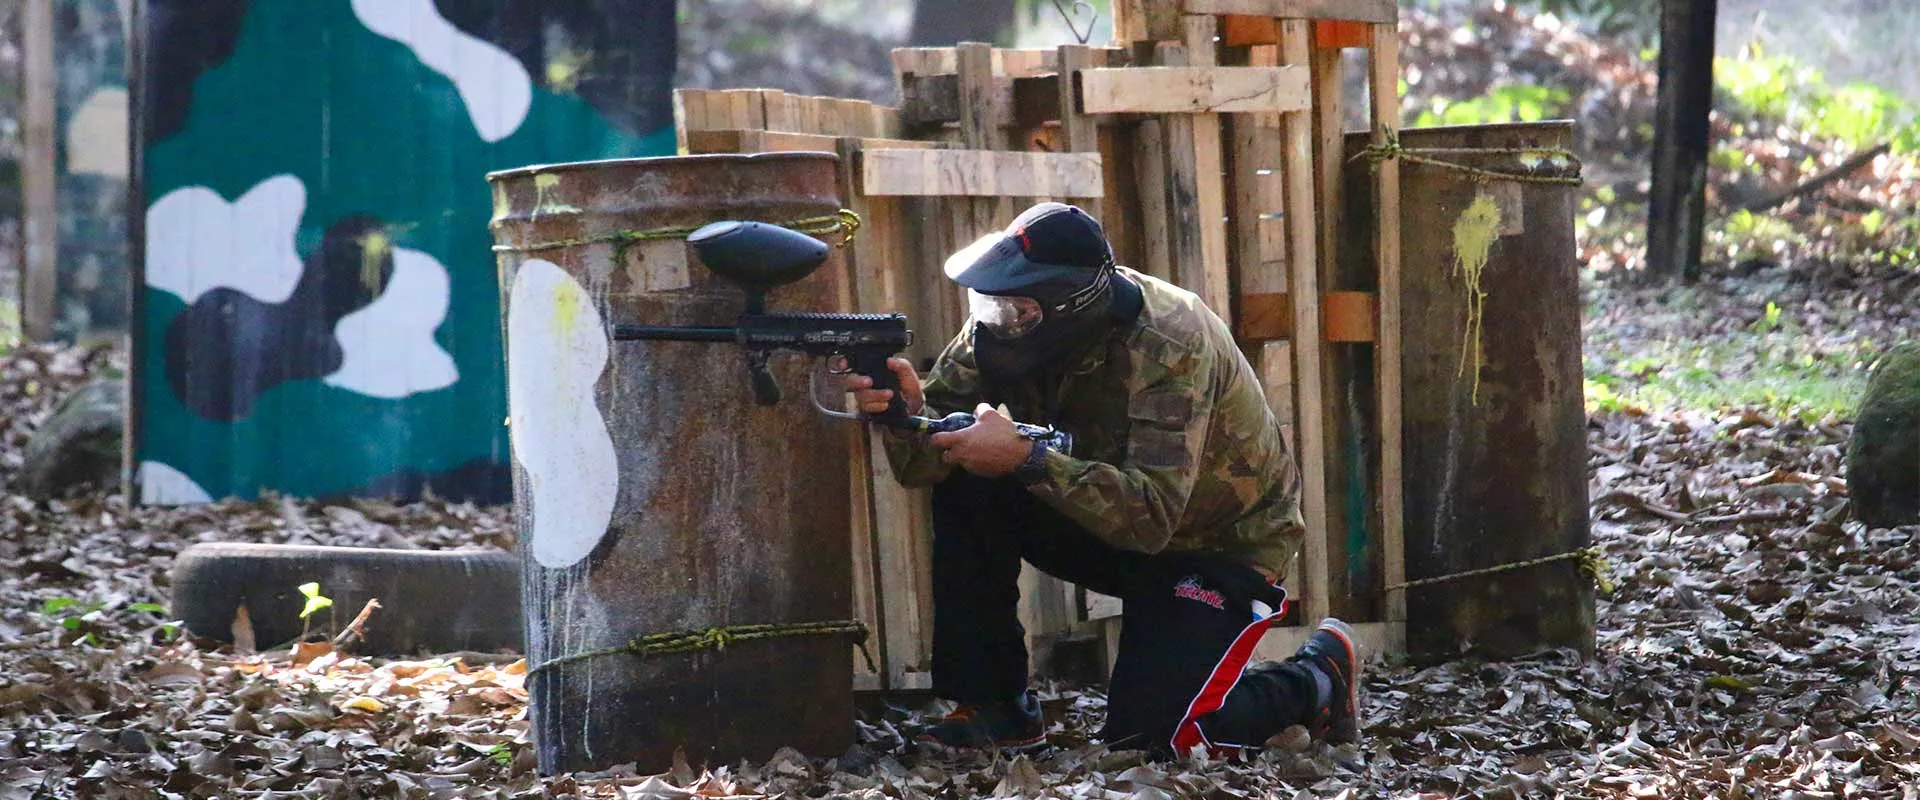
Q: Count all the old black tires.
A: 1